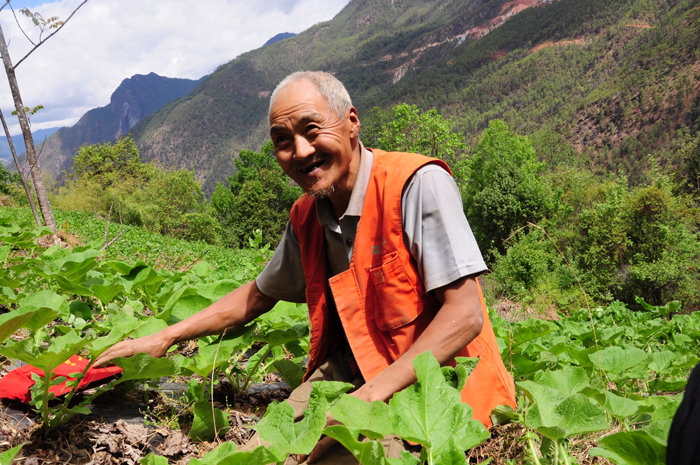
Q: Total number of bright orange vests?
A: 1